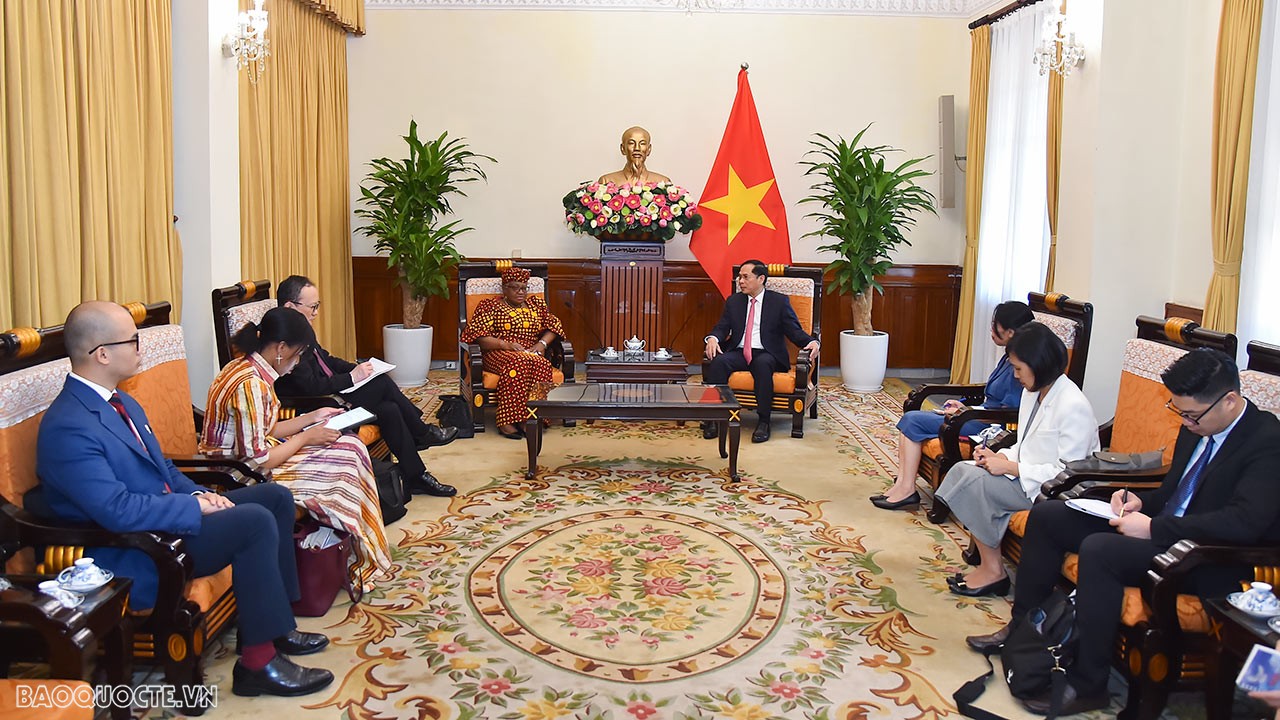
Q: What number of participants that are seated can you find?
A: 8